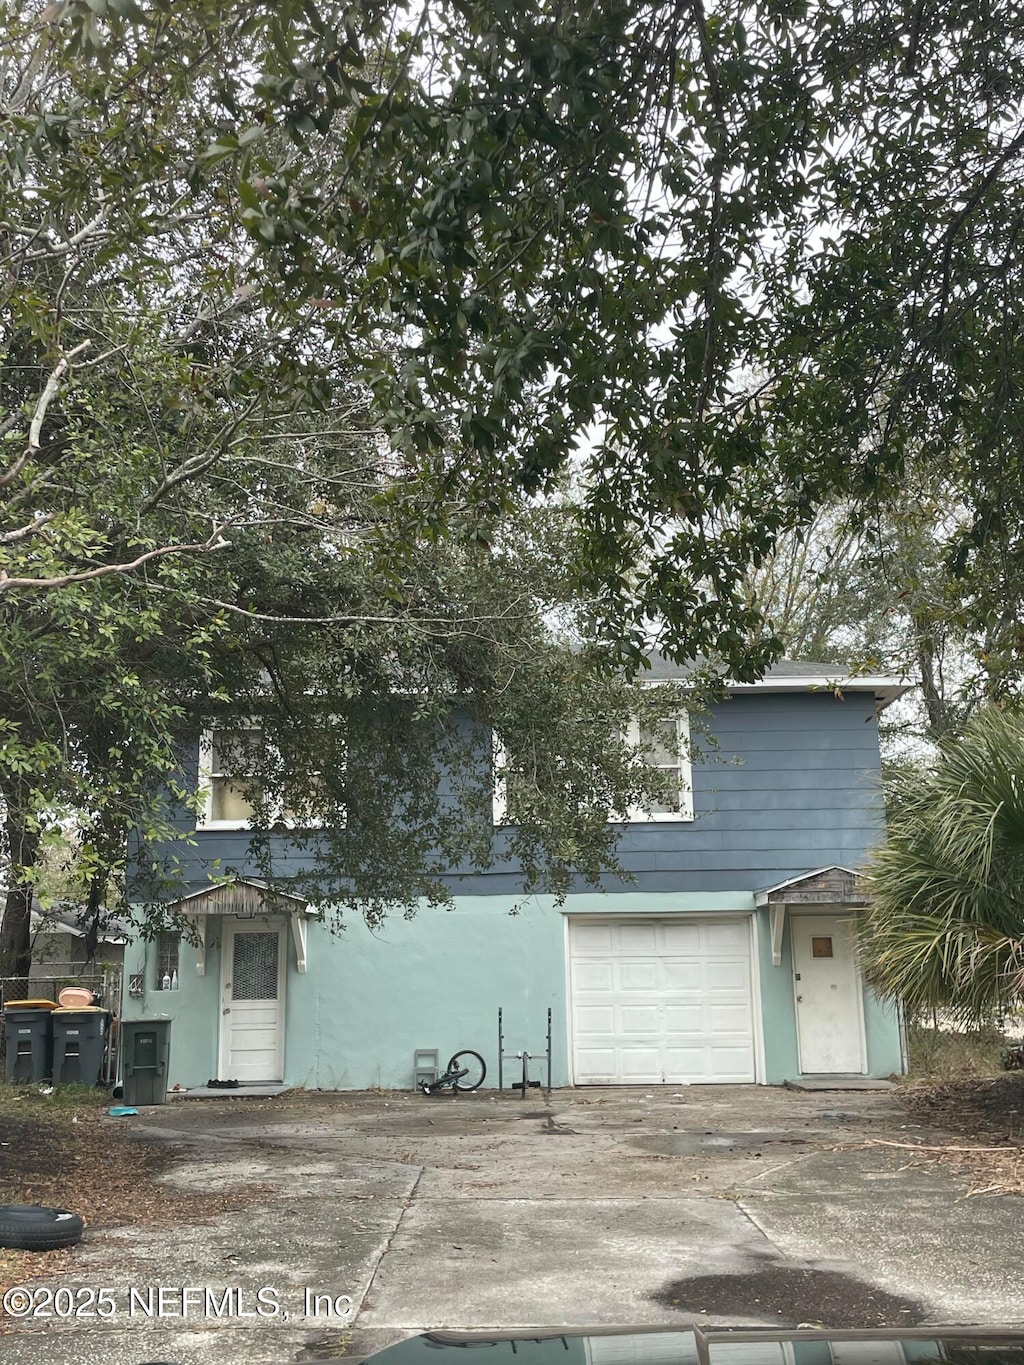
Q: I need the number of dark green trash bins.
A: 1